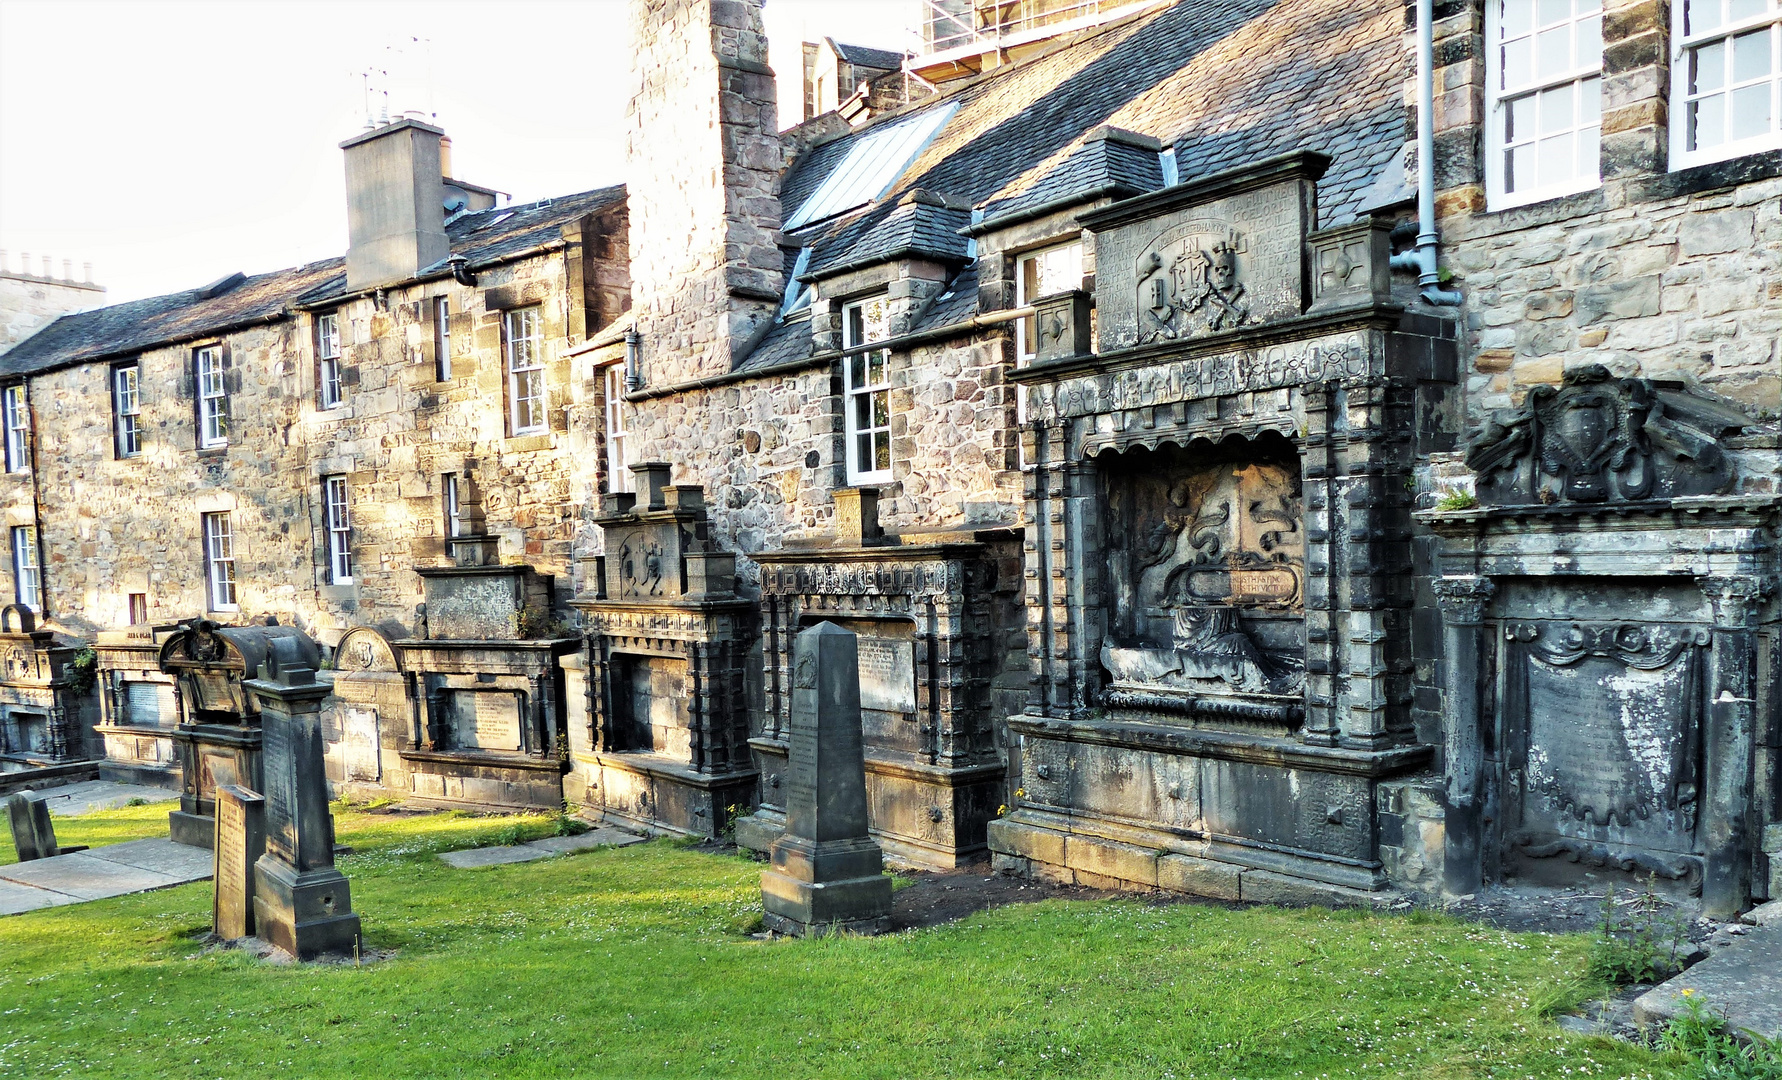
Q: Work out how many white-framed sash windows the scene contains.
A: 15